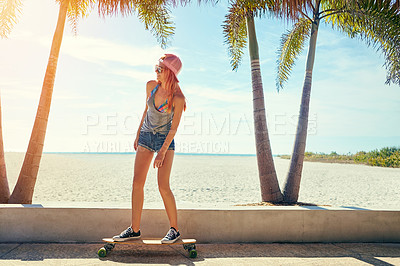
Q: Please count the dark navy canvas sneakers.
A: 2